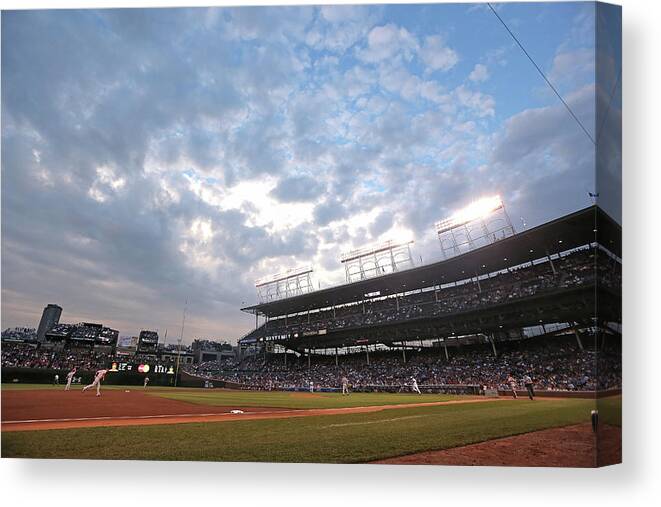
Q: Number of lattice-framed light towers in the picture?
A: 3